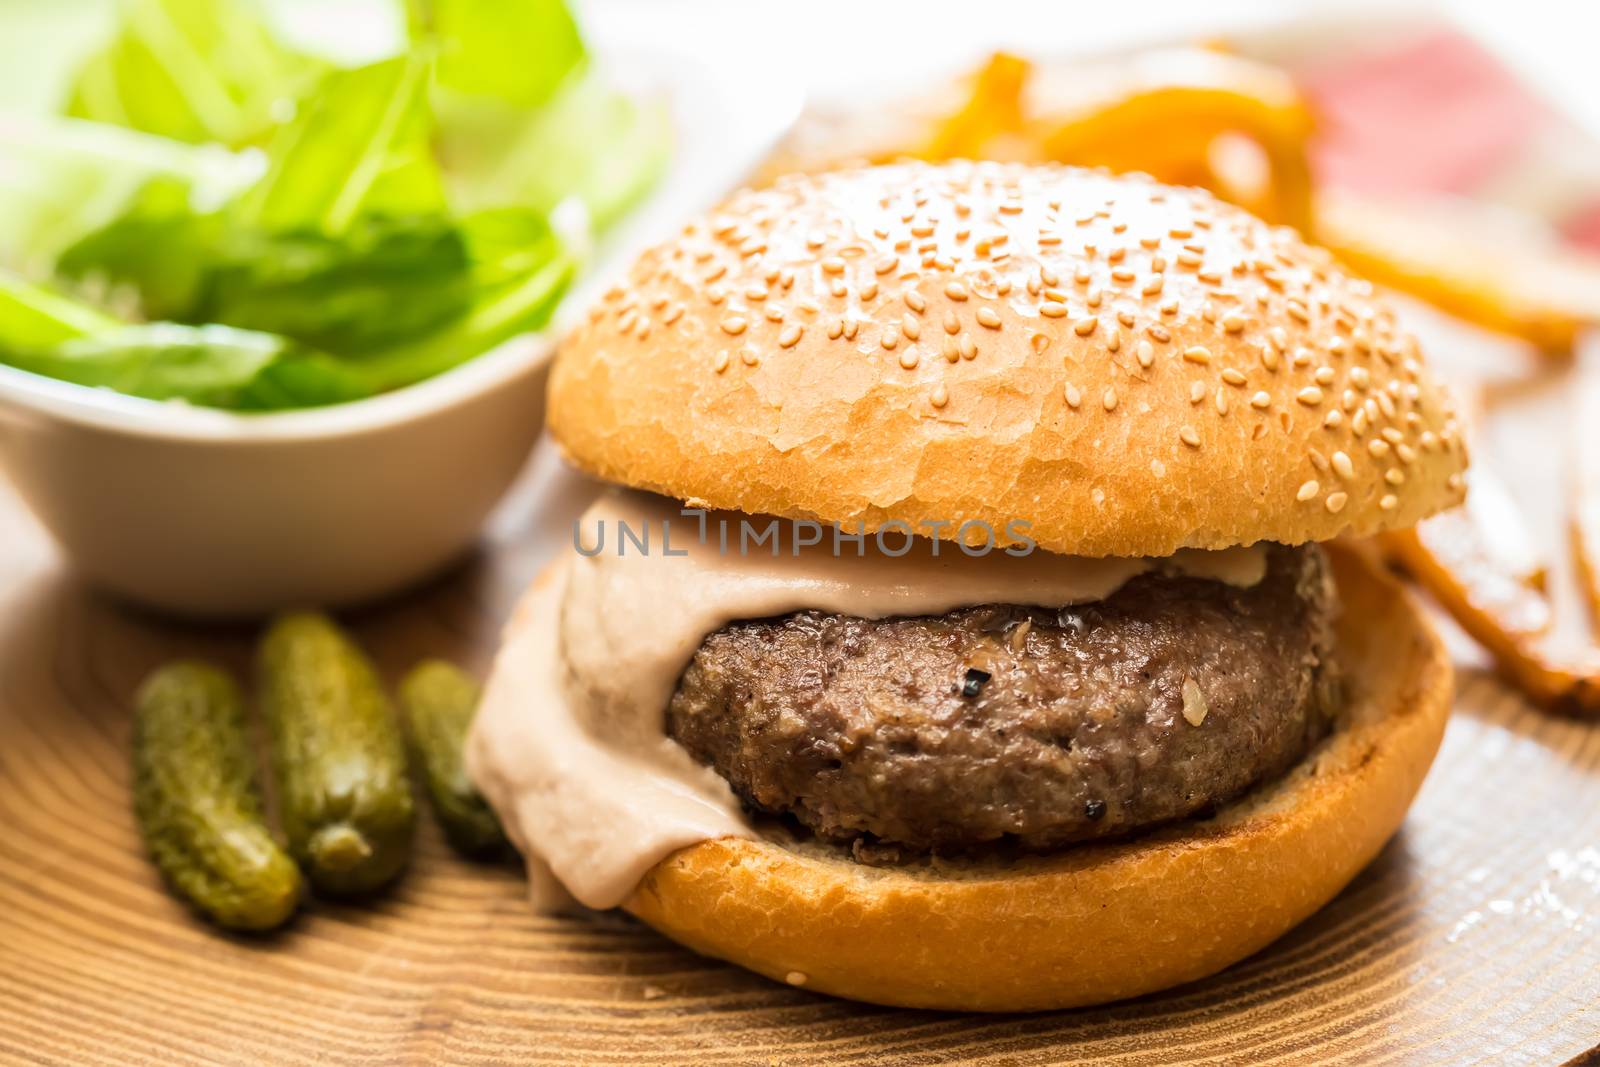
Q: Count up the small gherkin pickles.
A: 3